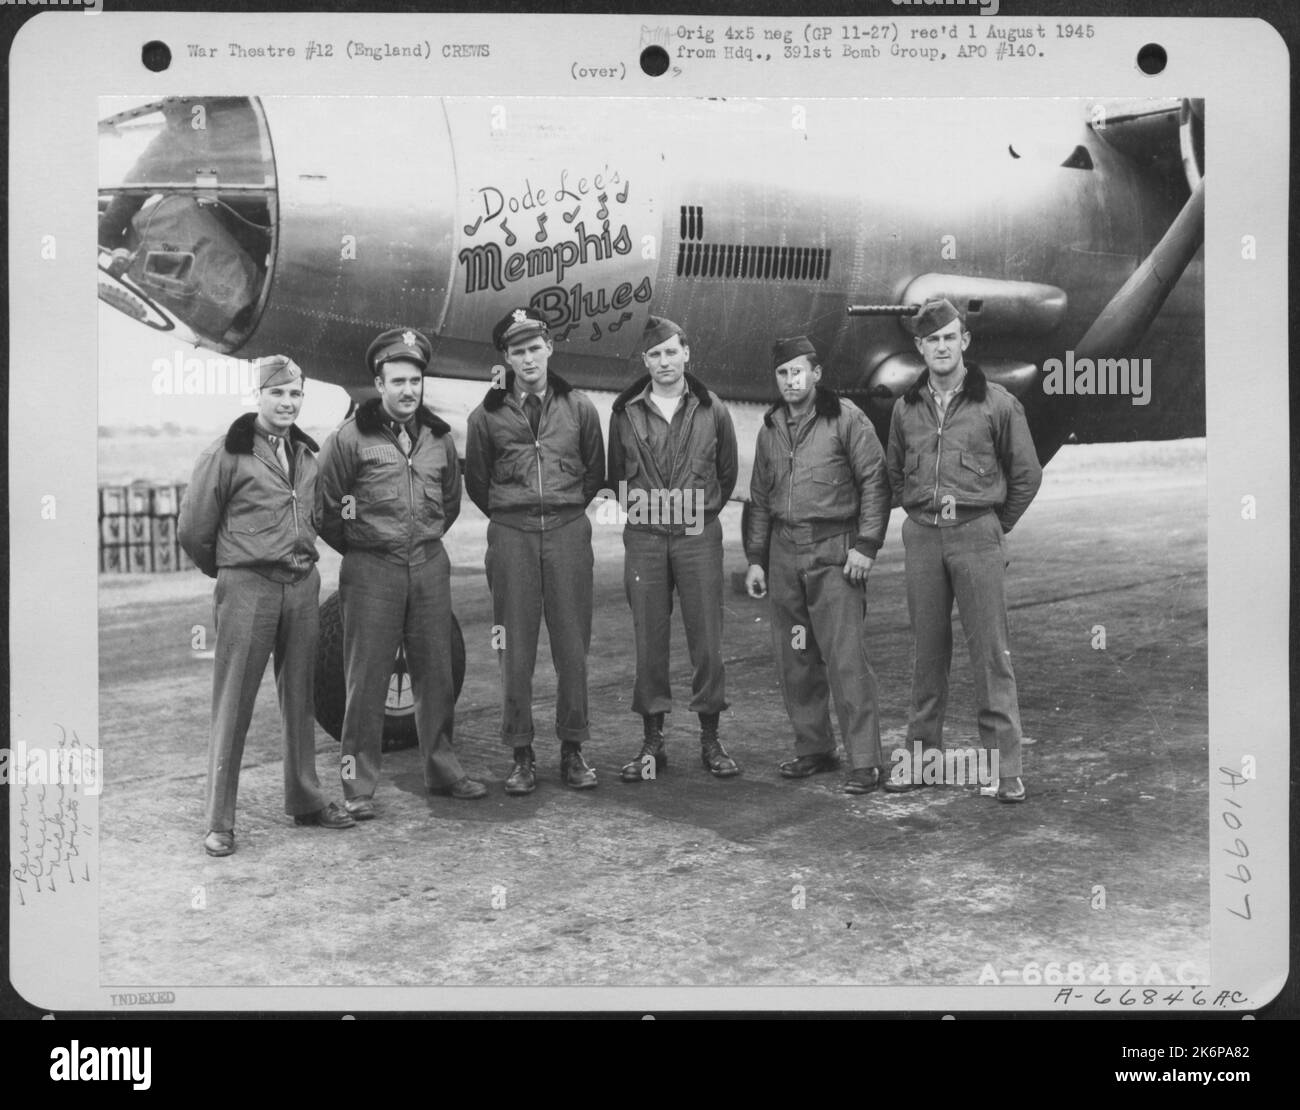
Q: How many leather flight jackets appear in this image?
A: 6